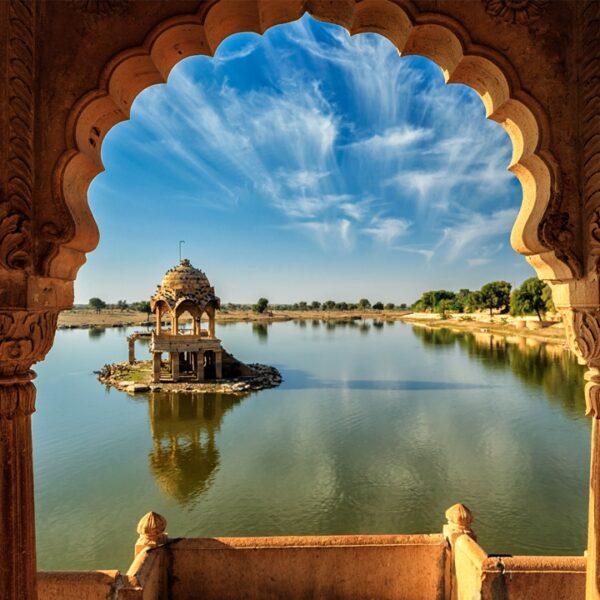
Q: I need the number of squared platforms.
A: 1